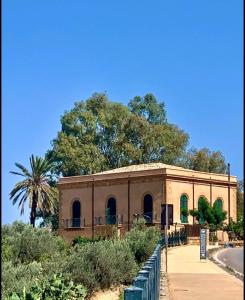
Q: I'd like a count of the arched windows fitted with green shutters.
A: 3